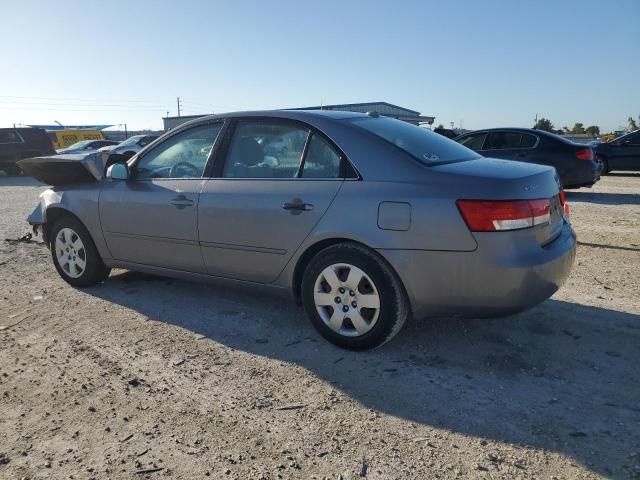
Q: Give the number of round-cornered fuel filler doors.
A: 1